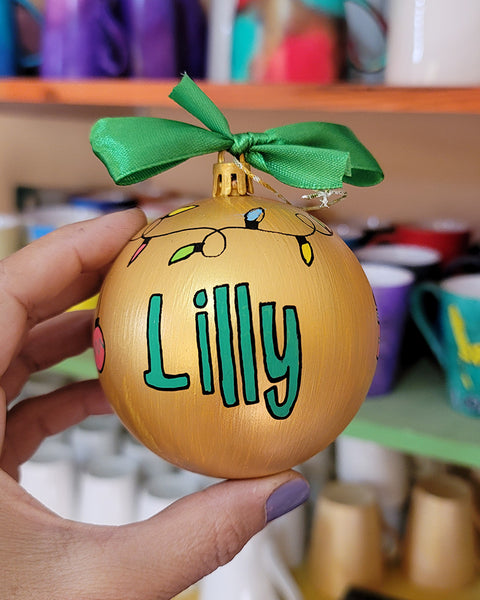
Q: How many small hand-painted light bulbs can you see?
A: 5